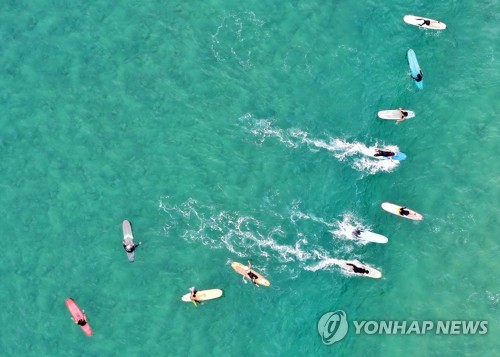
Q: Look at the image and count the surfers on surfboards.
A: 11